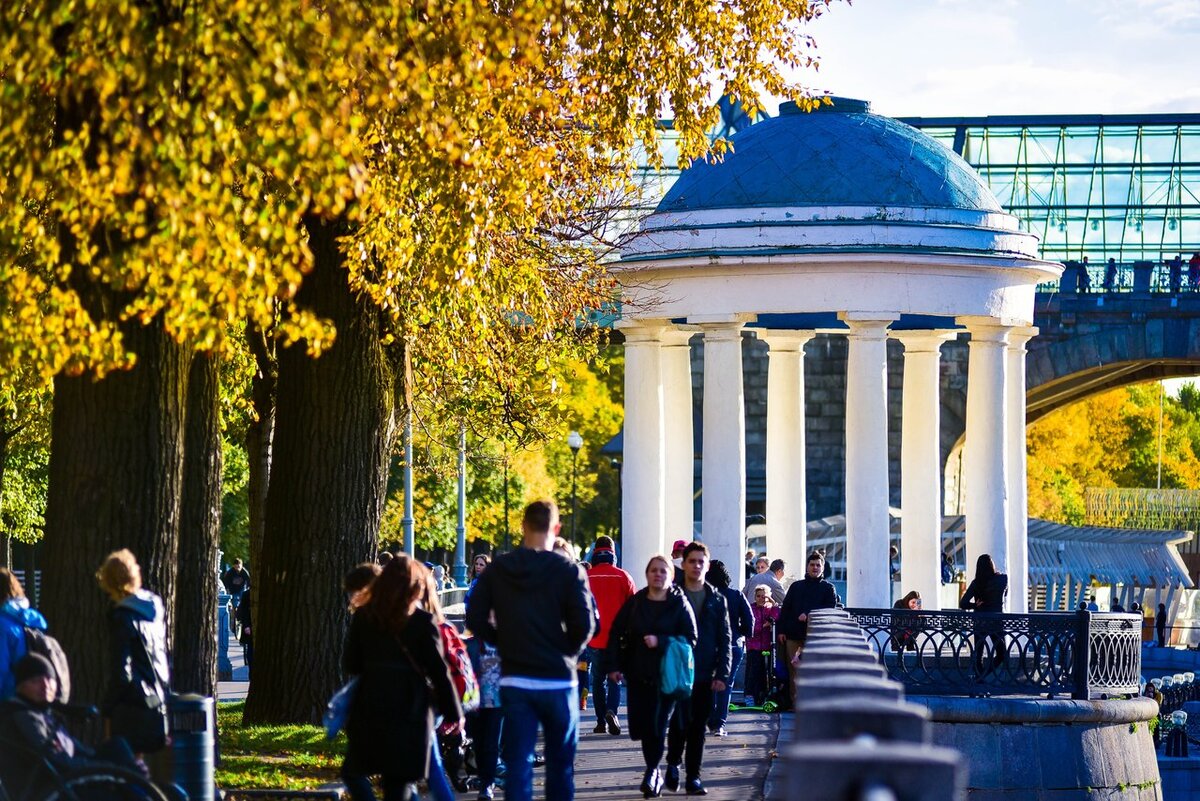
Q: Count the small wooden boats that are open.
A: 0